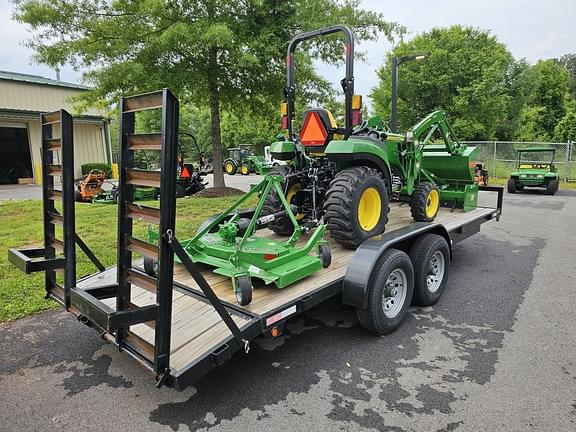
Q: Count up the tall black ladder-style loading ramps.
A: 2